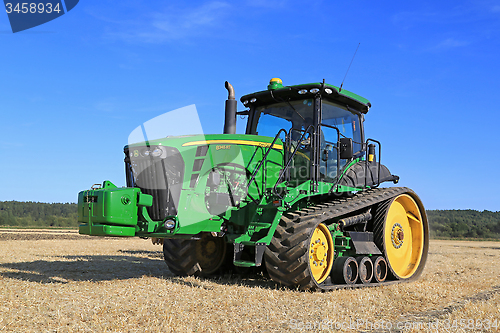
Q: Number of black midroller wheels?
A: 3